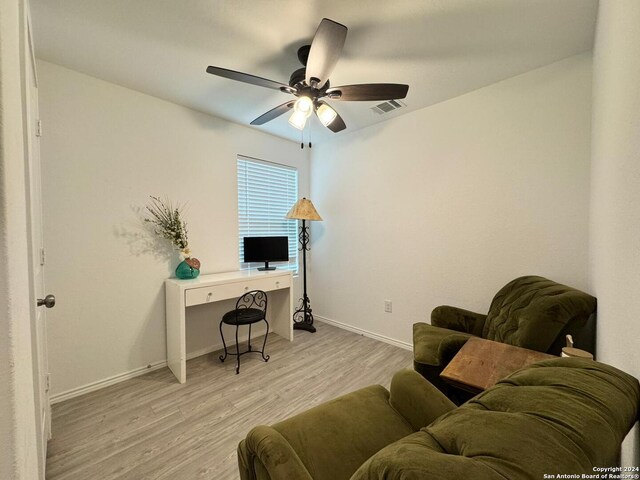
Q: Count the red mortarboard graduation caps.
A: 0